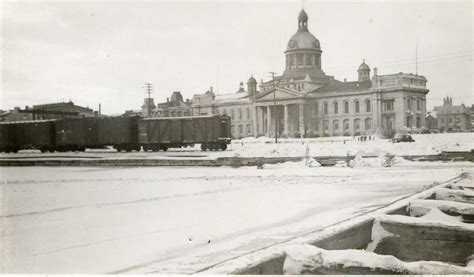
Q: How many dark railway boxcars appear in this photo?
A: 3